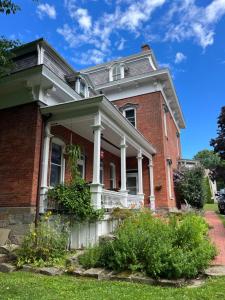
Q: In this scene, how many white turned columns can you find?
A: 5